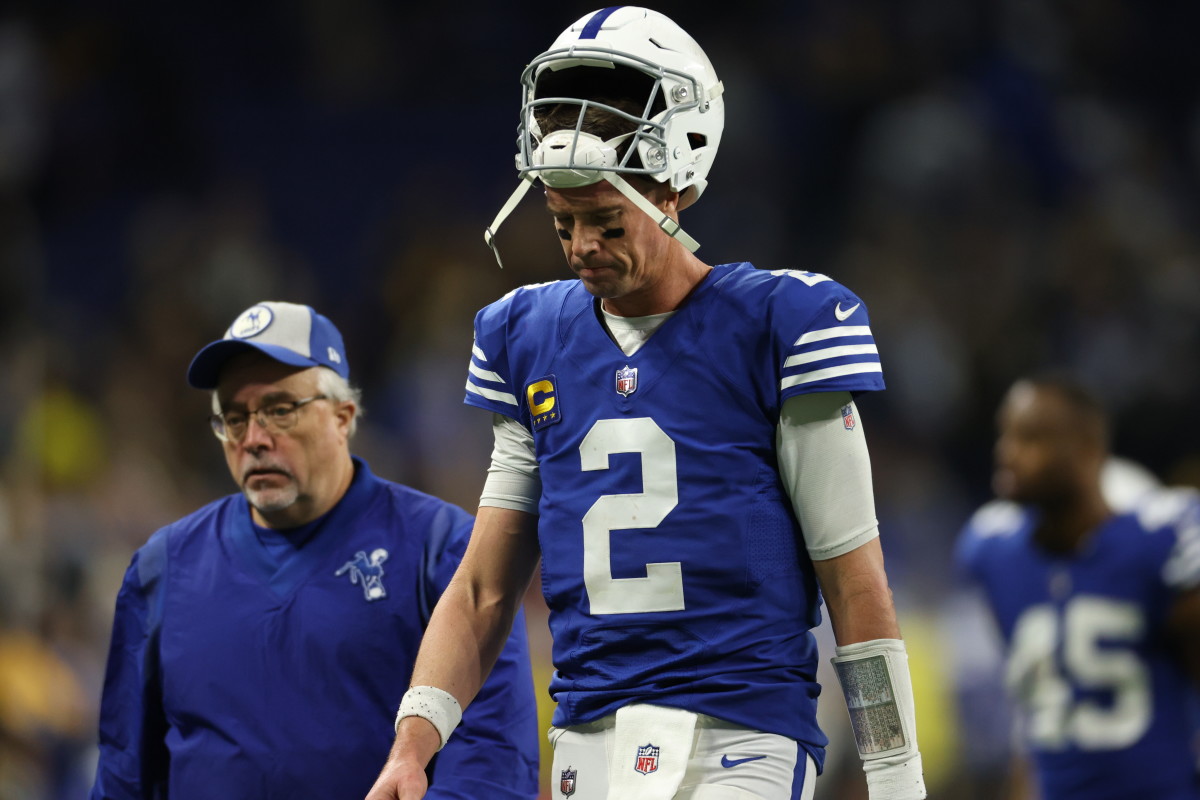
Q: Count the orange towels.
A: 0